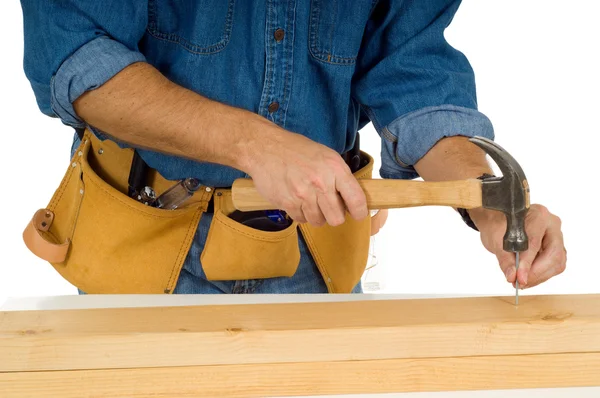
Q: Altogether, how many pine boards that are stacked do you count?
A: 2